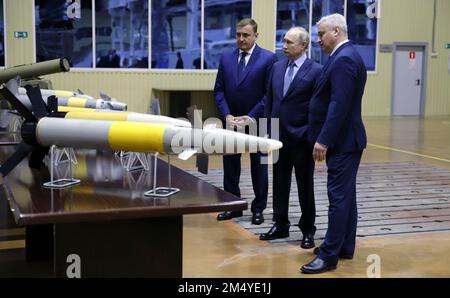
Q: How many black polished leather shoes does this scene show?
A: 6